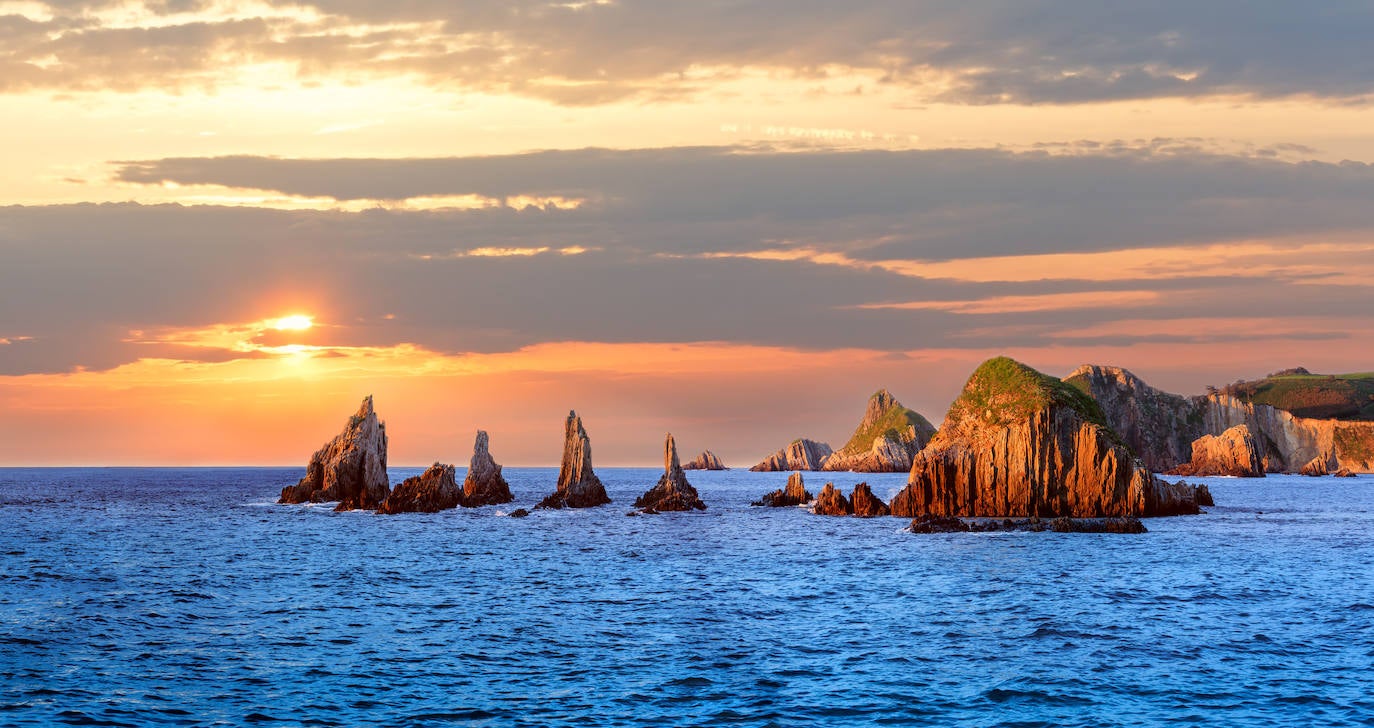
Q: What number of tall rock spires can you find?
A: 4